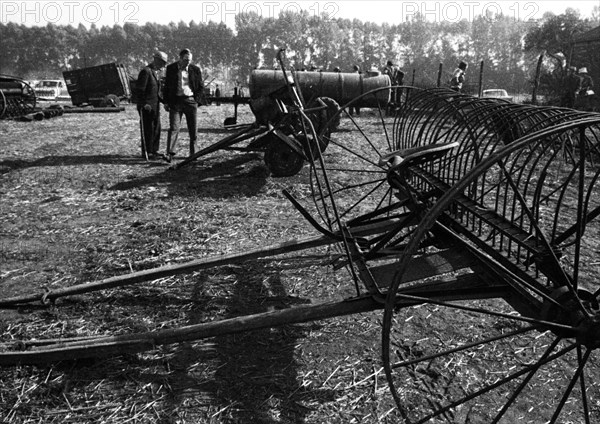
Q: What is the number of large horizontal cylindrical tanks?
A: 1